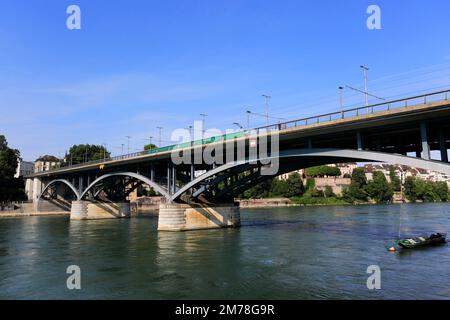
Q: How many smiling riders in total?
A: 0